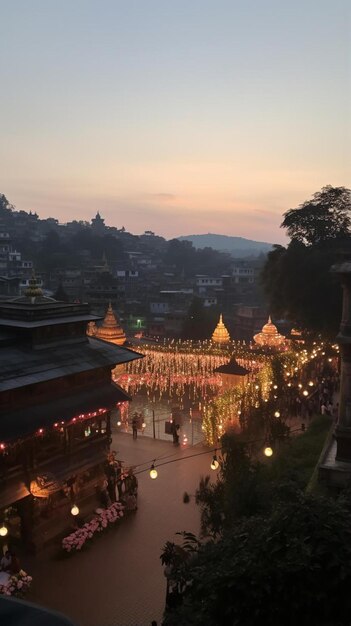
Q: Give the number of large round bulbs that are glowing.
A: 5